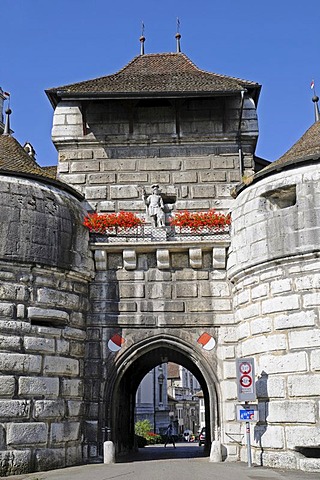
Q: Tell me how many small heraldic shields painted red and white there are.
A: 2